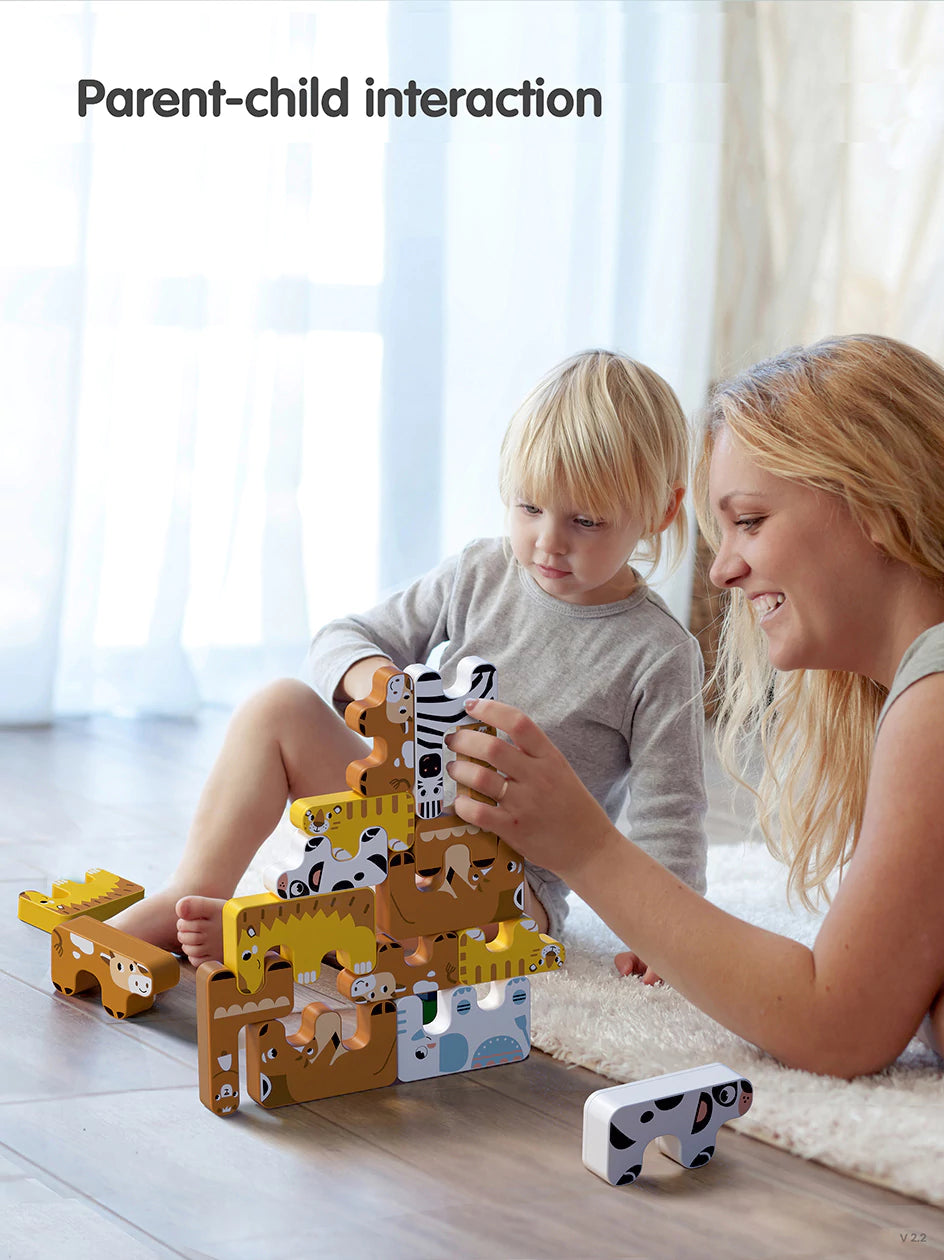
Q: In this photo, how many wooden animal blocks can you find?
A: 15